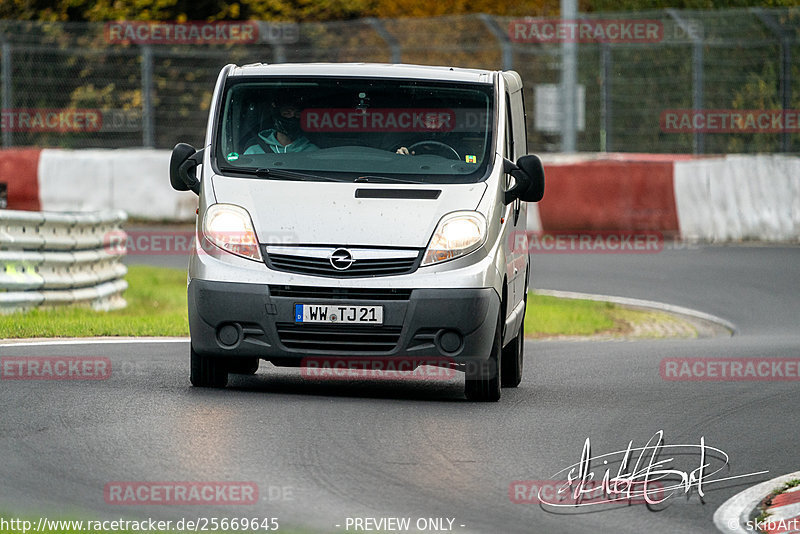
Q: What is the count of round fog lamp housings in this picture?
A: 2